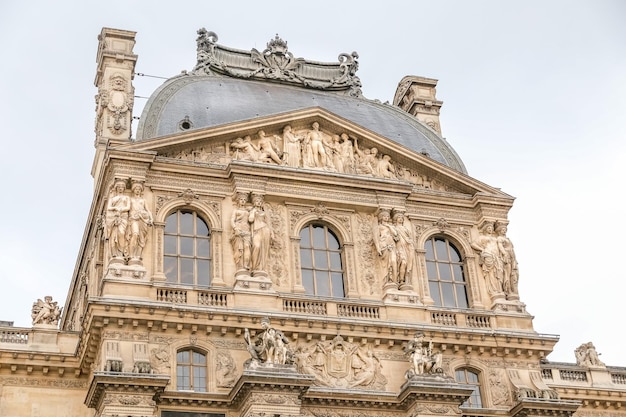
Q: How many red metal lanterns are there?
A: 0